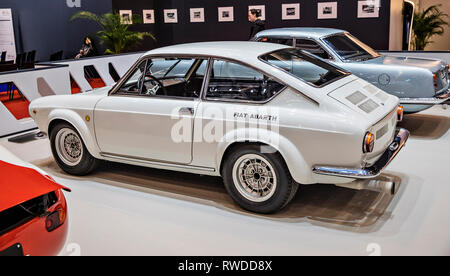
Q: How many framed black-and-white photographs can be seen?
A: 9